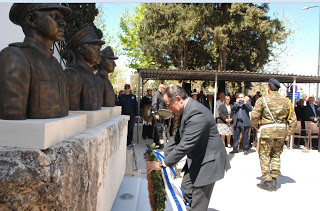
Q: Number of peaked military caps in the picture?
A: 3